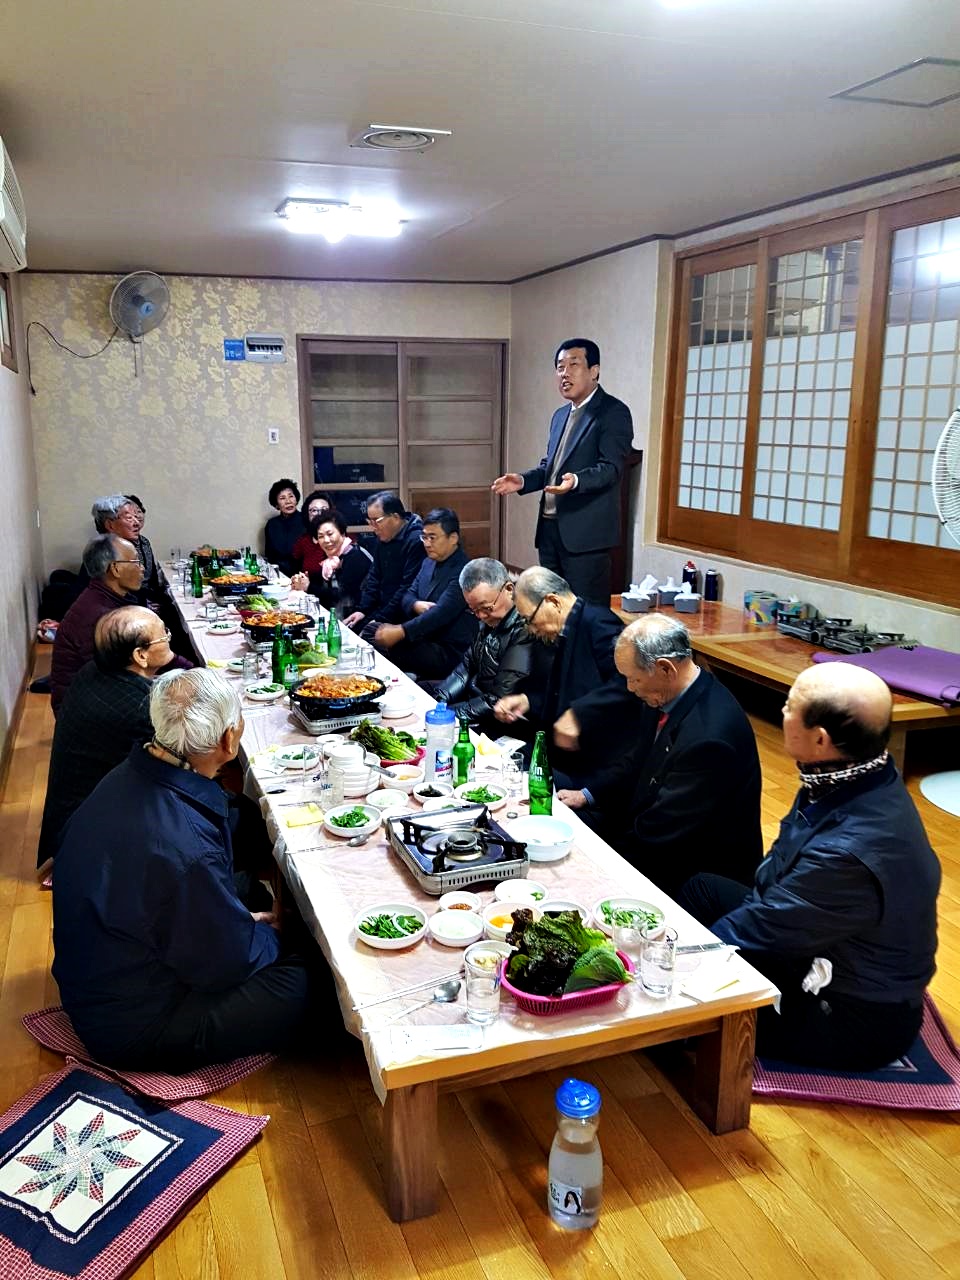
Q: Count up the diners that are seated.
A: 14